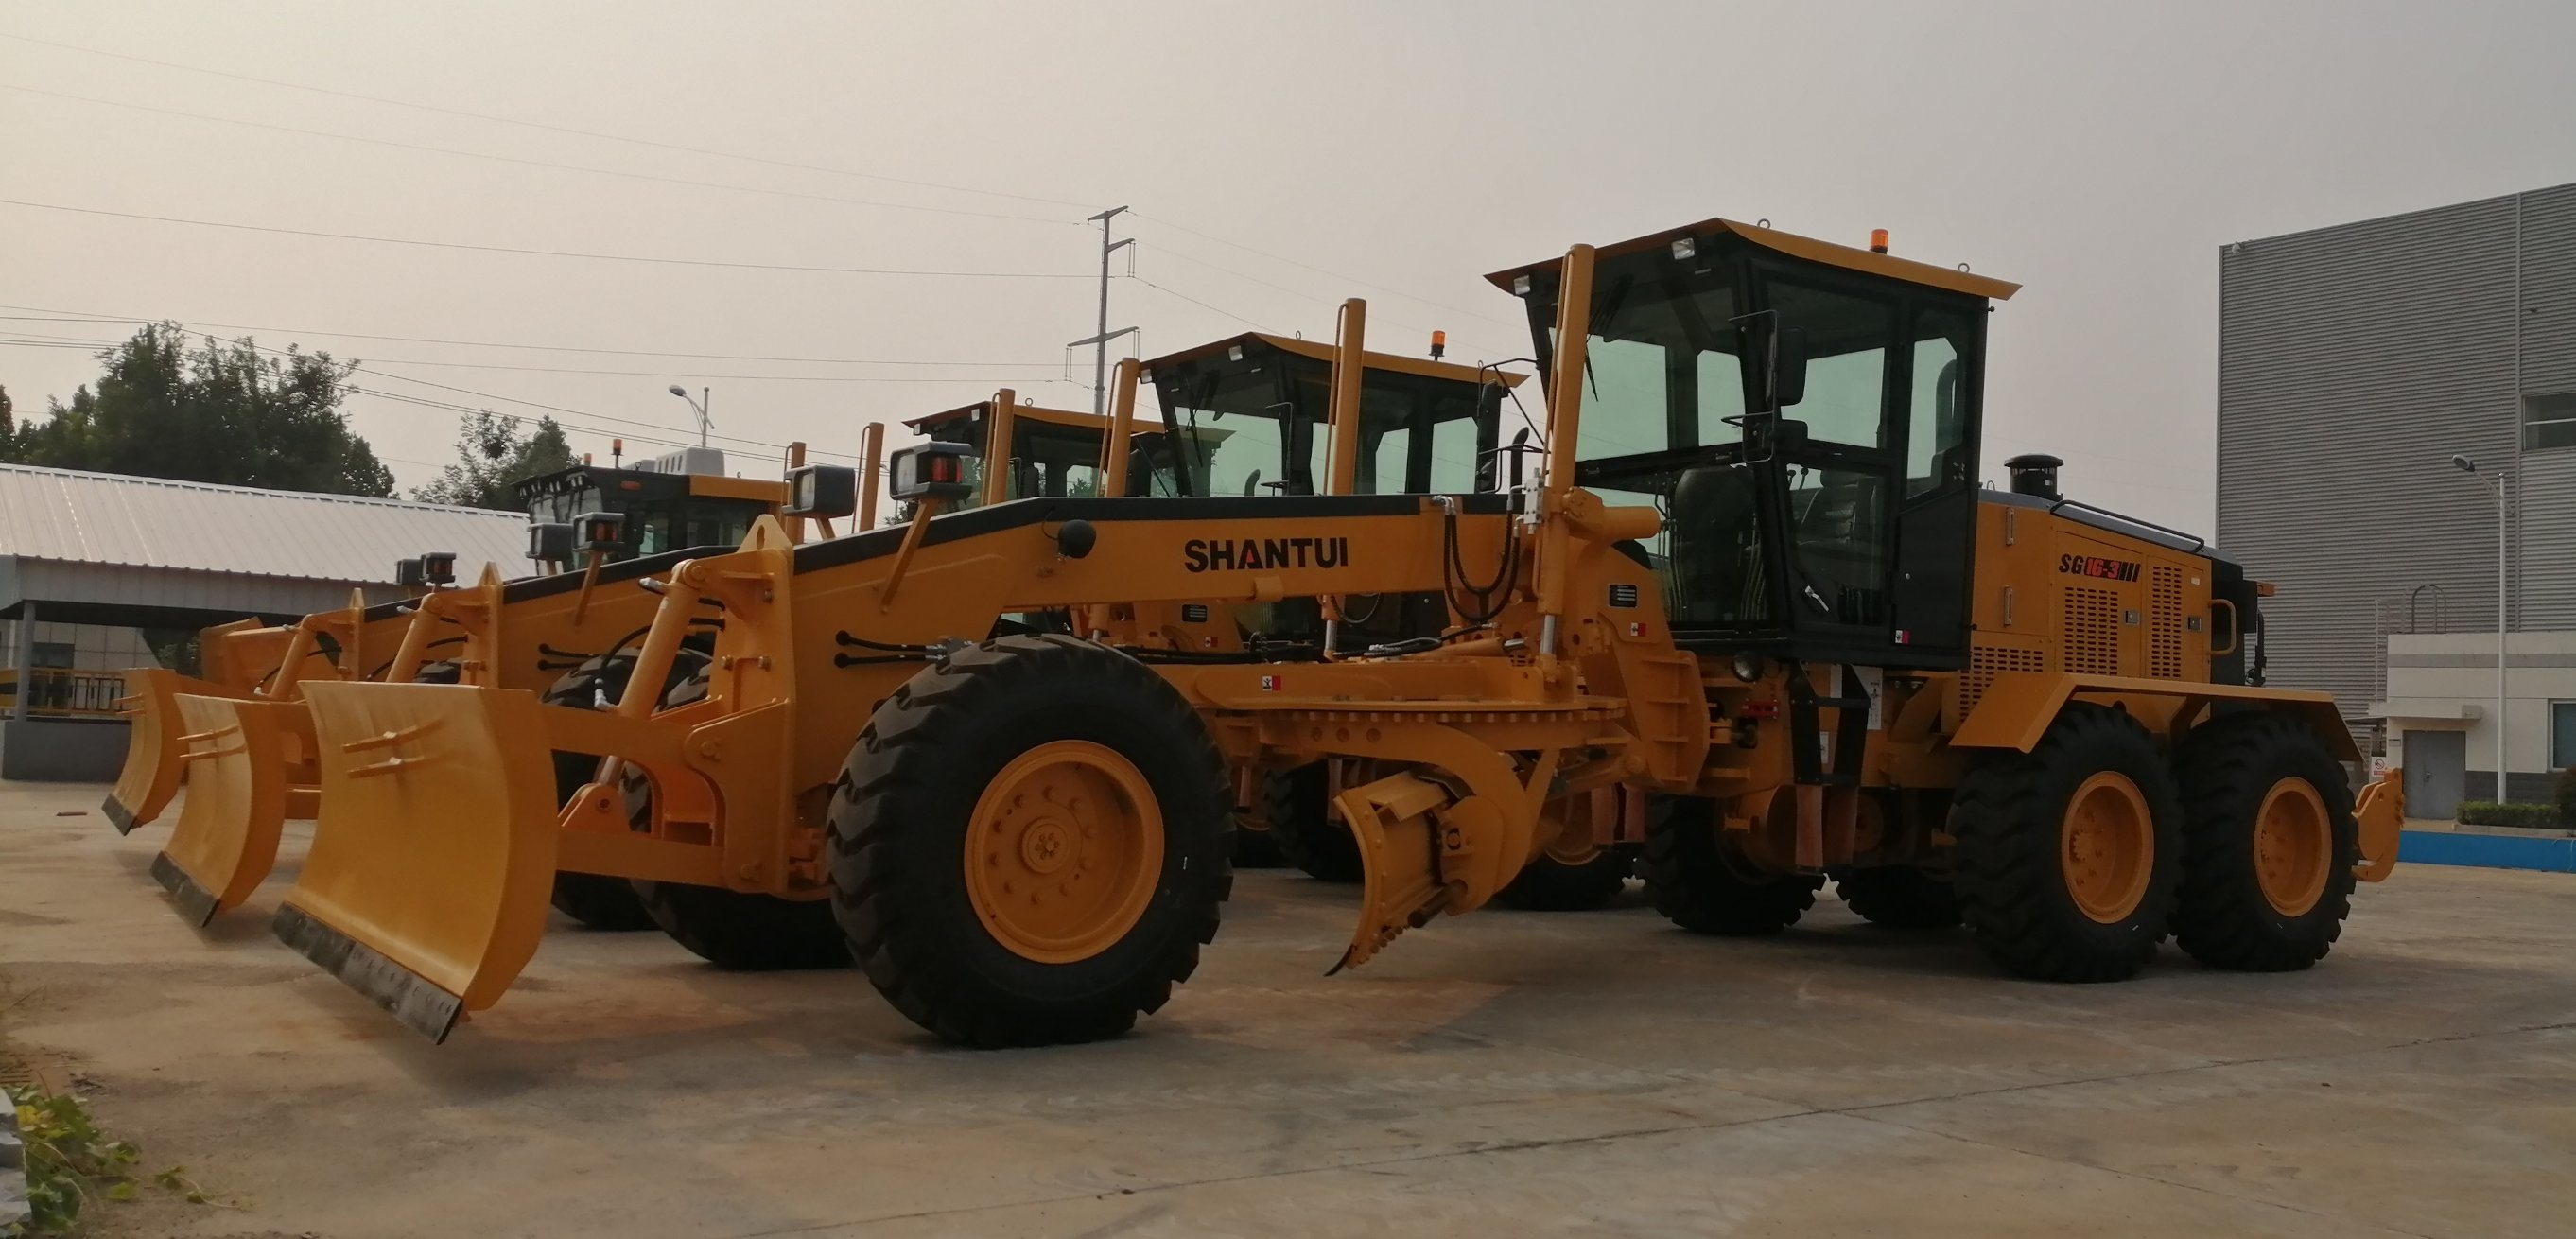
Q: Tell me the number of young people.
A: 0